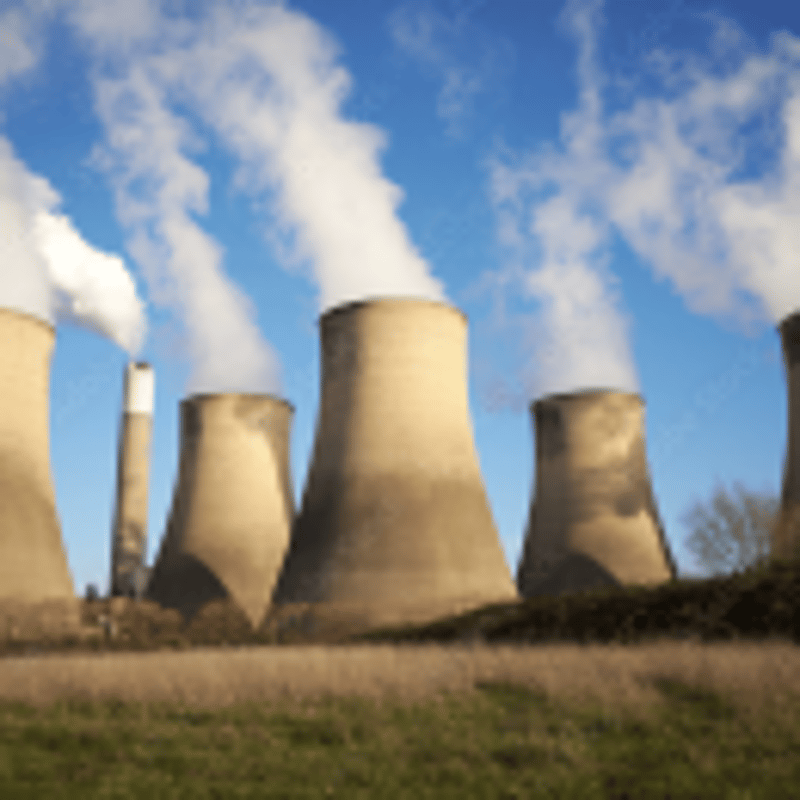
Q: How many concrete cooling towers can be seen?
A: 5